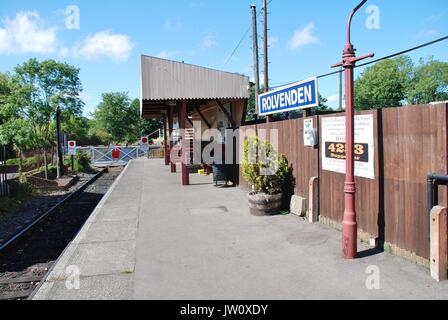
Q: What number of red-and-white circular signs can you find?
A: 2